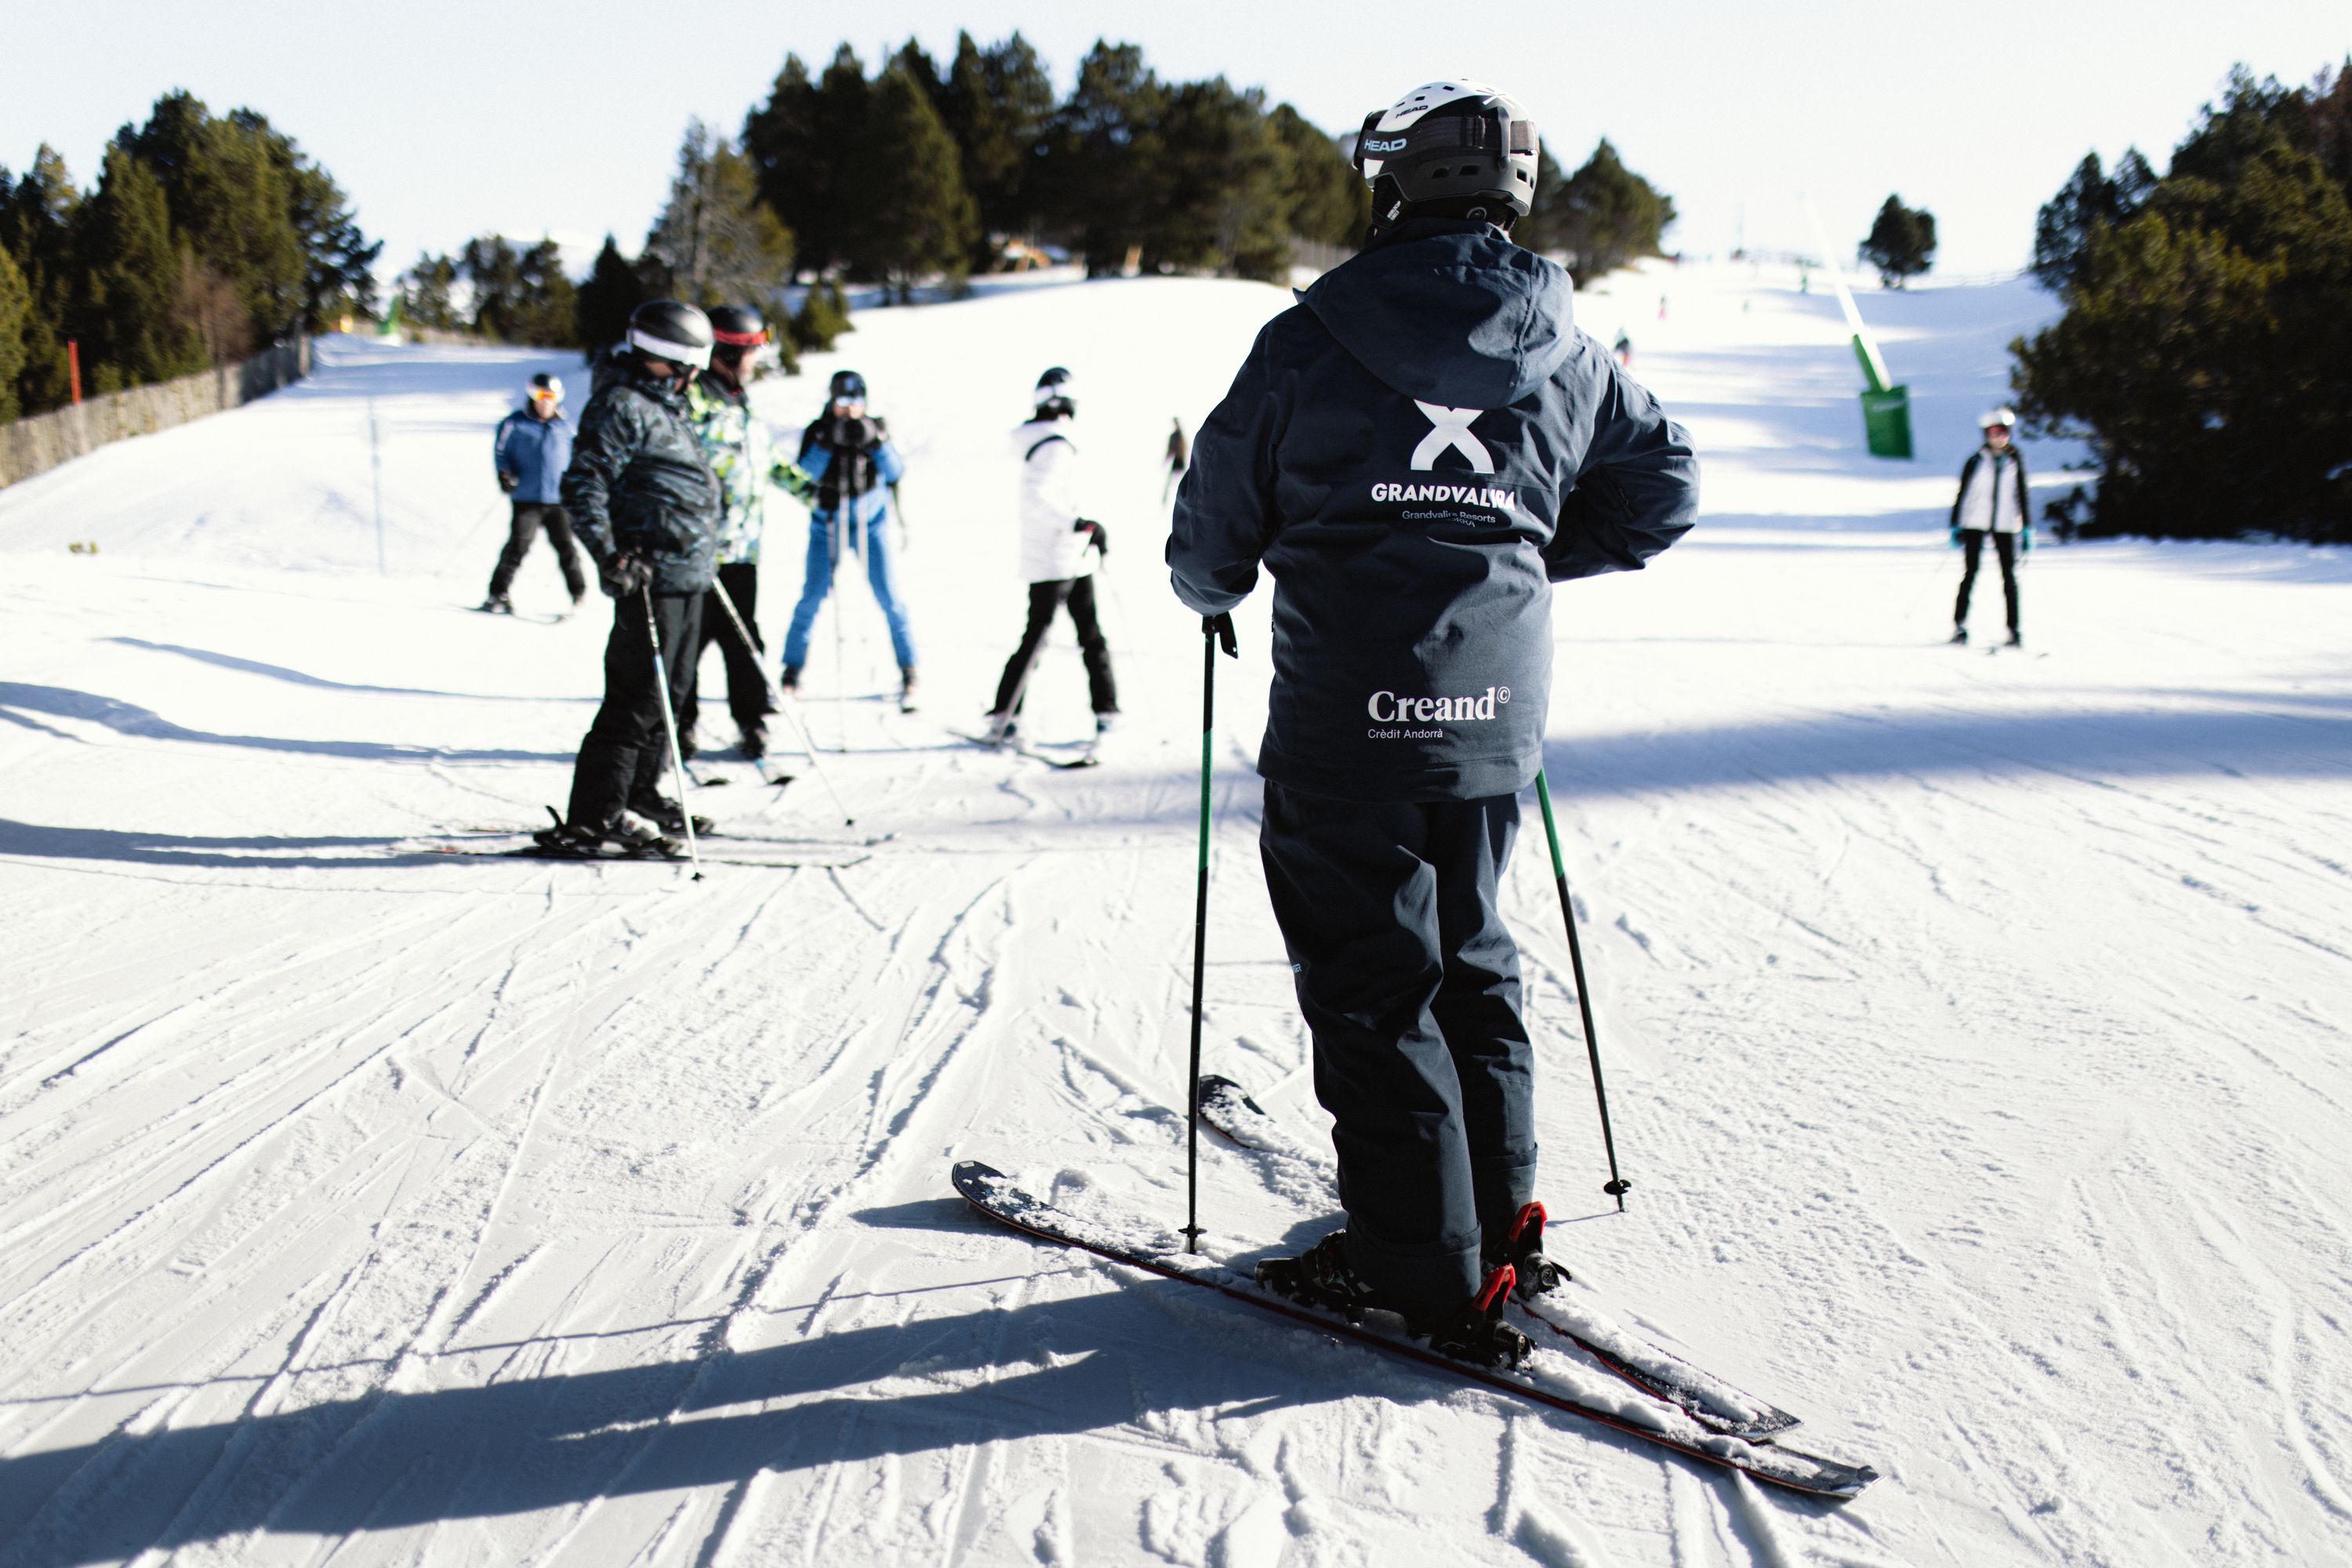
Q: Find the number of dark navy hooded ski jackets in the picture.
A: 1